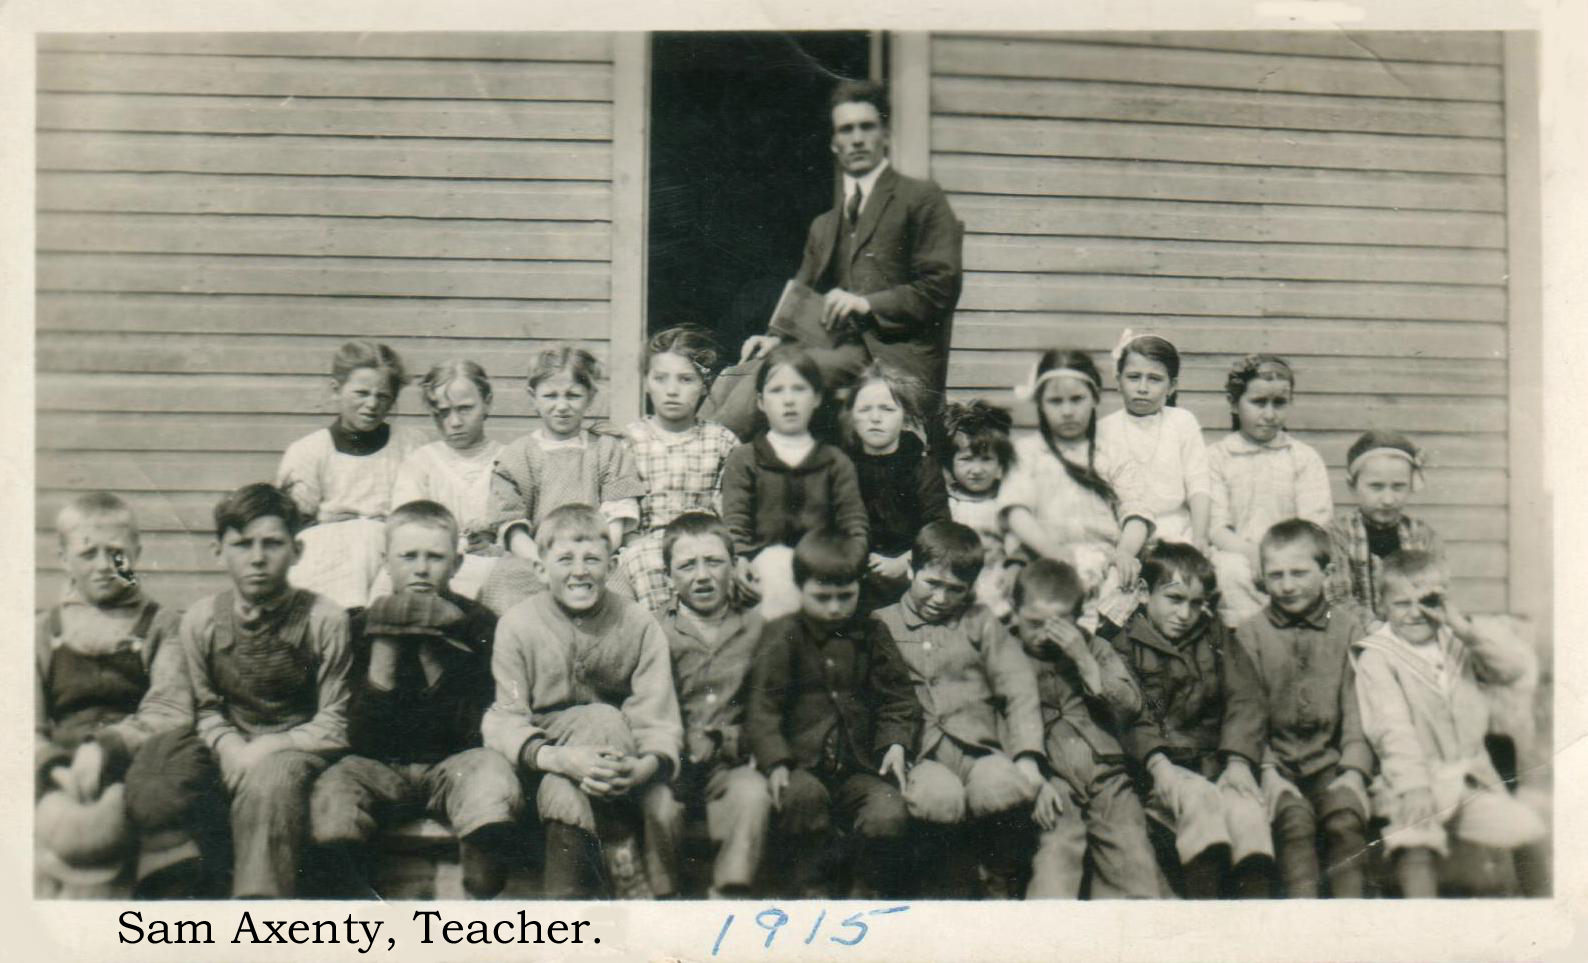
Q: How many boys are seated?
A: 11